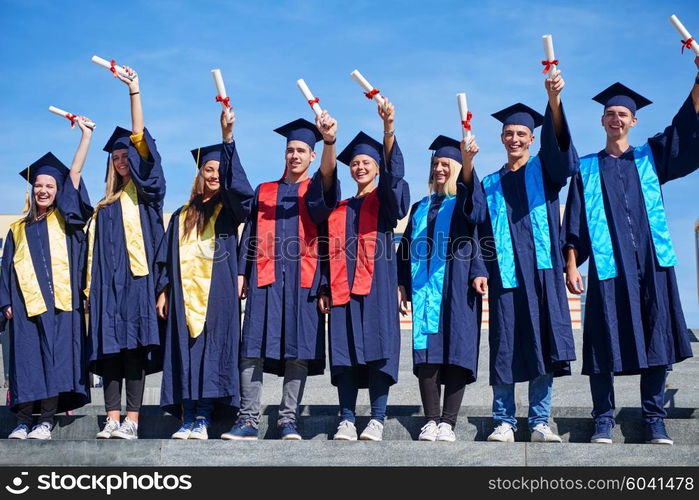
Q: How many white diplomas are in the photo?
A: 8